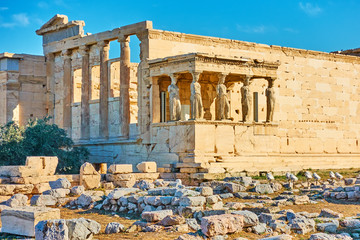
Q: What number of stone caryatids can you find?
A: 5